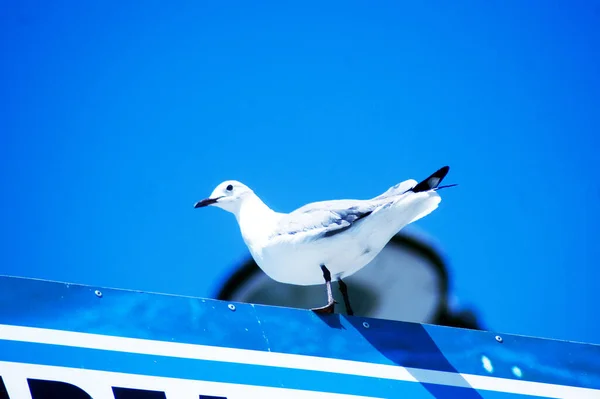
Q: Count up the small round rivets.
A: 4